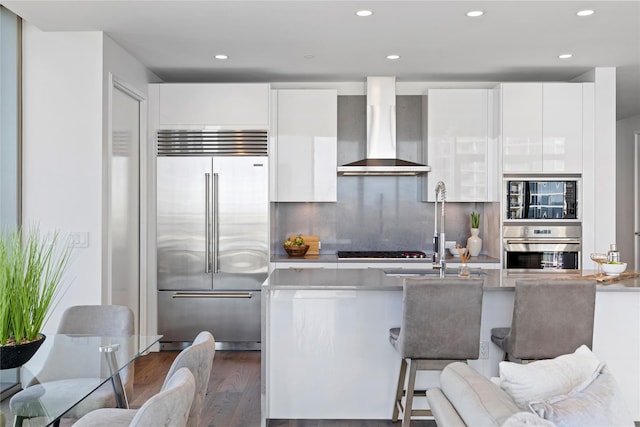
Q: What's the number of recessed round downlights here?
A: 6